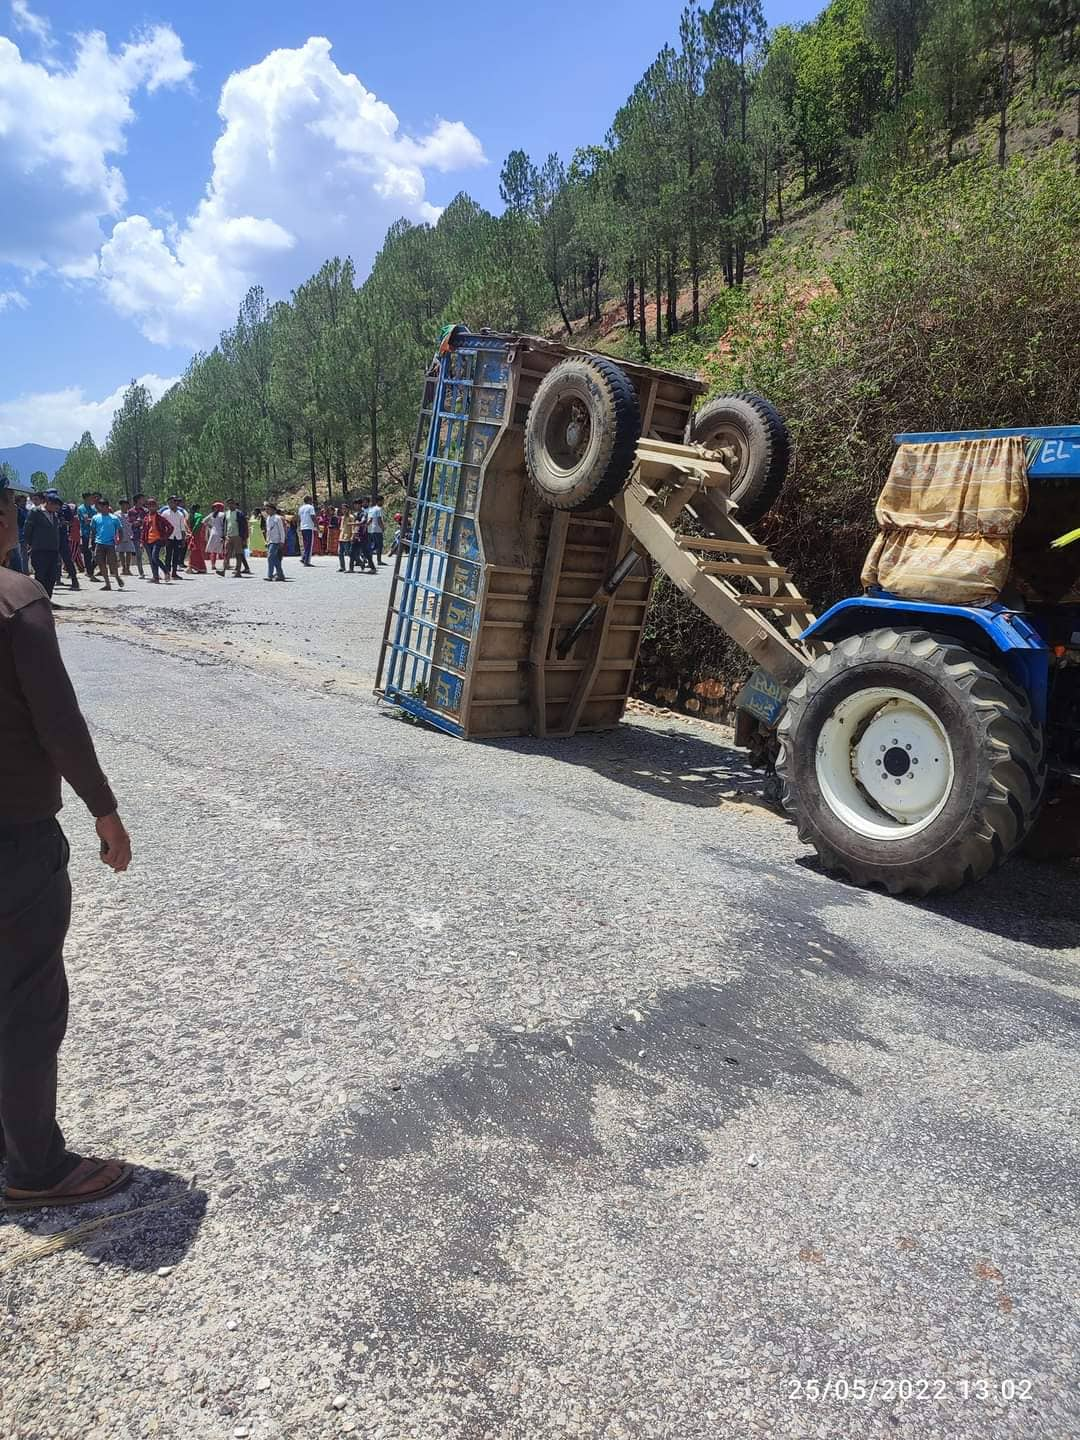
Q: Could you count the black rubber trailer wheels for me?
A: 2